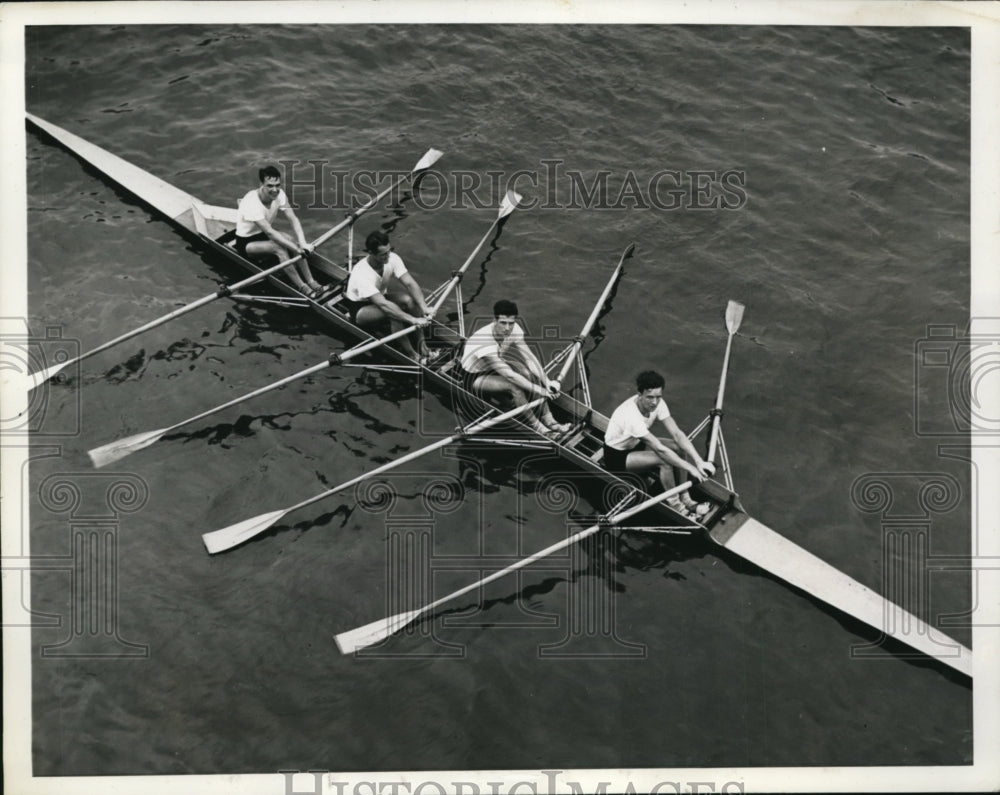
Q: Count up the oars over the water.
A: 8